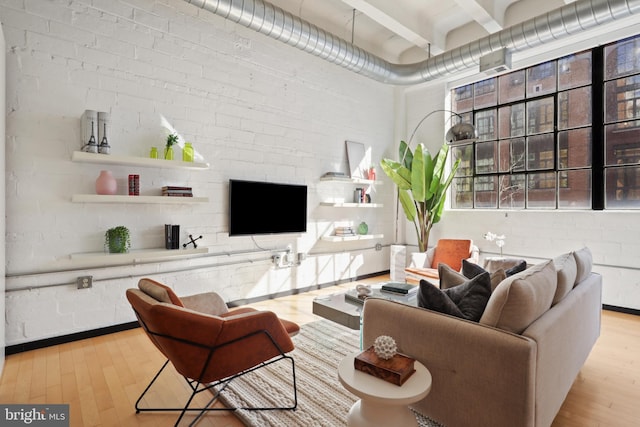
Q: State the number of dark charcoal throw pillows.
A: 2